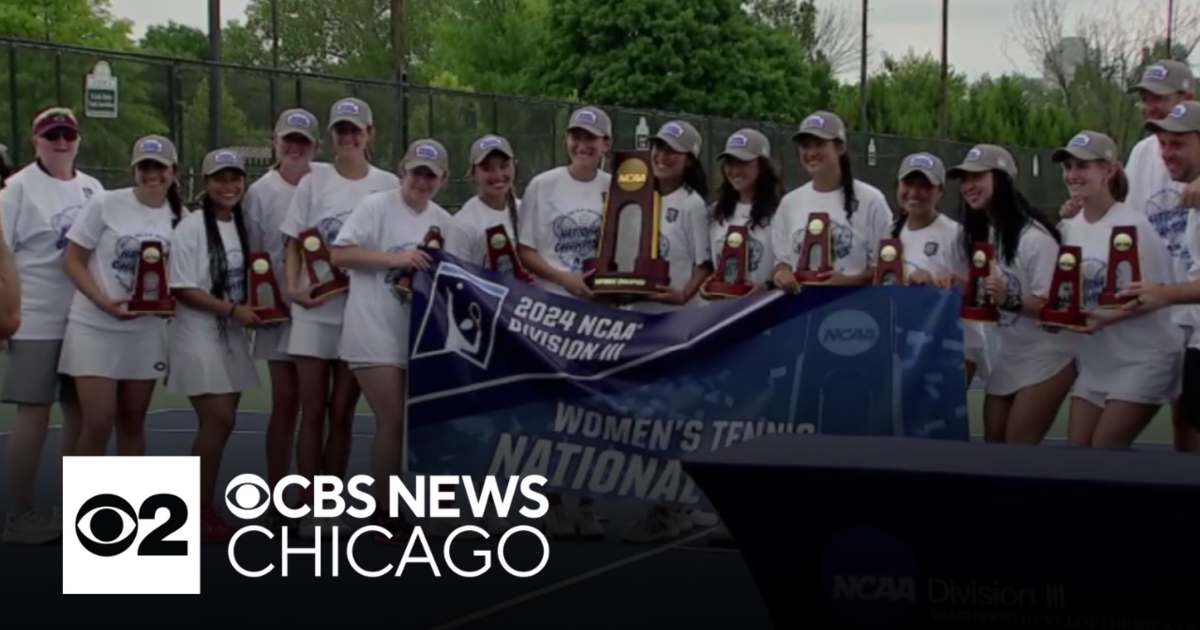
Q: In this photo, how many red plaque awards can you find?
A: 12